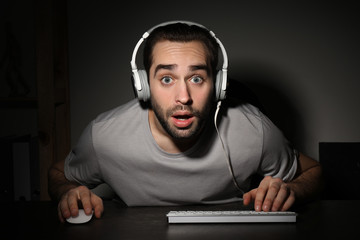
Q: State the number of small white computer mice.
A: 1